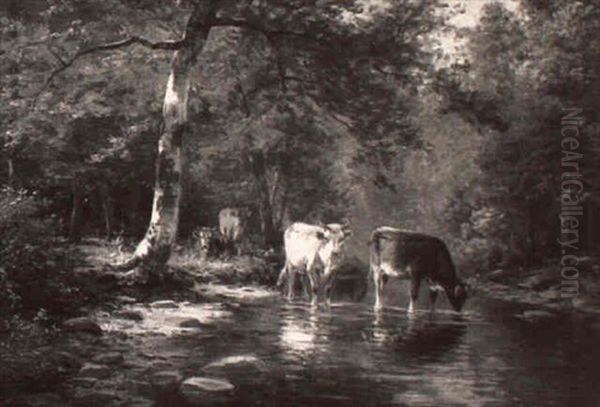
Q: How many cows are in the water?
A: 2